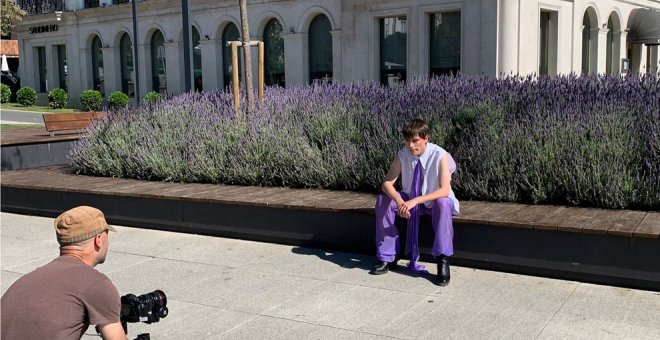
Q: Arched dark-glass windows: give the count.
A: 9